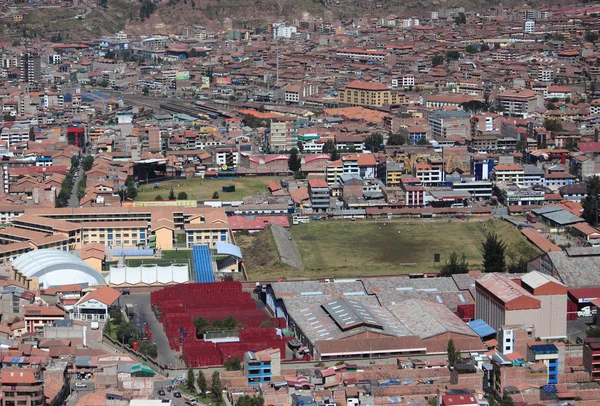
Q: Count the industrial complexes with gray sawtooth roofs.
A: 1